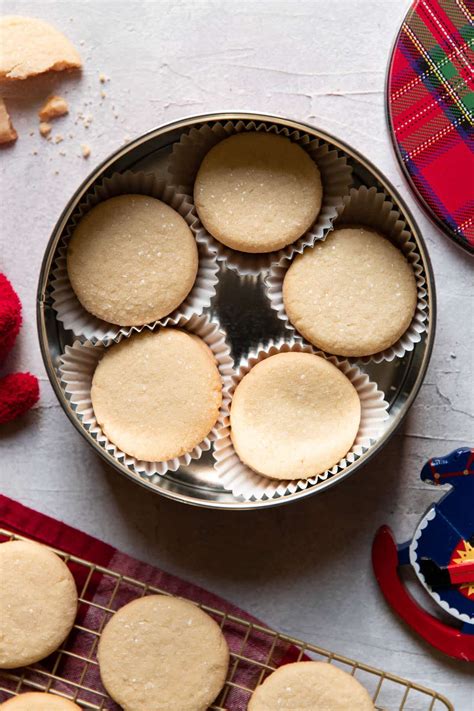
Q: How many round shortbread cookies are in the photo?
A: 9